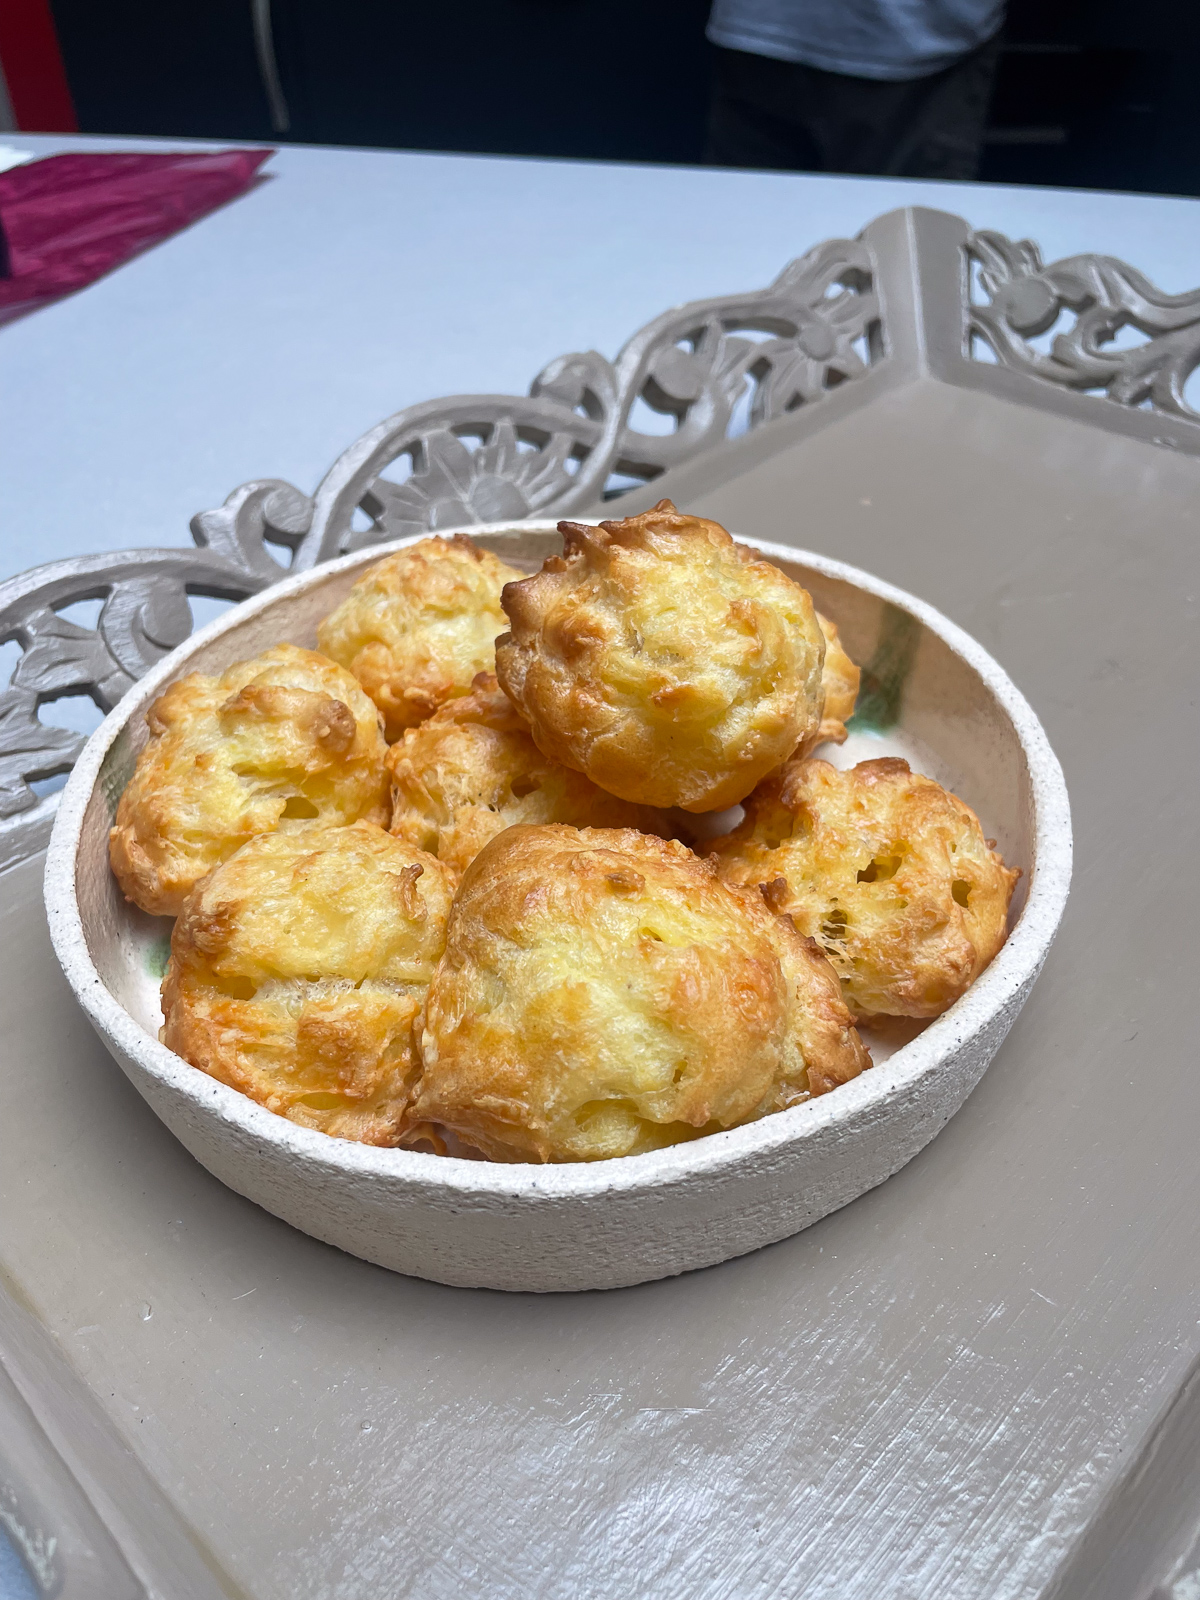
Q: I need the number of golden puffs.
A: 8